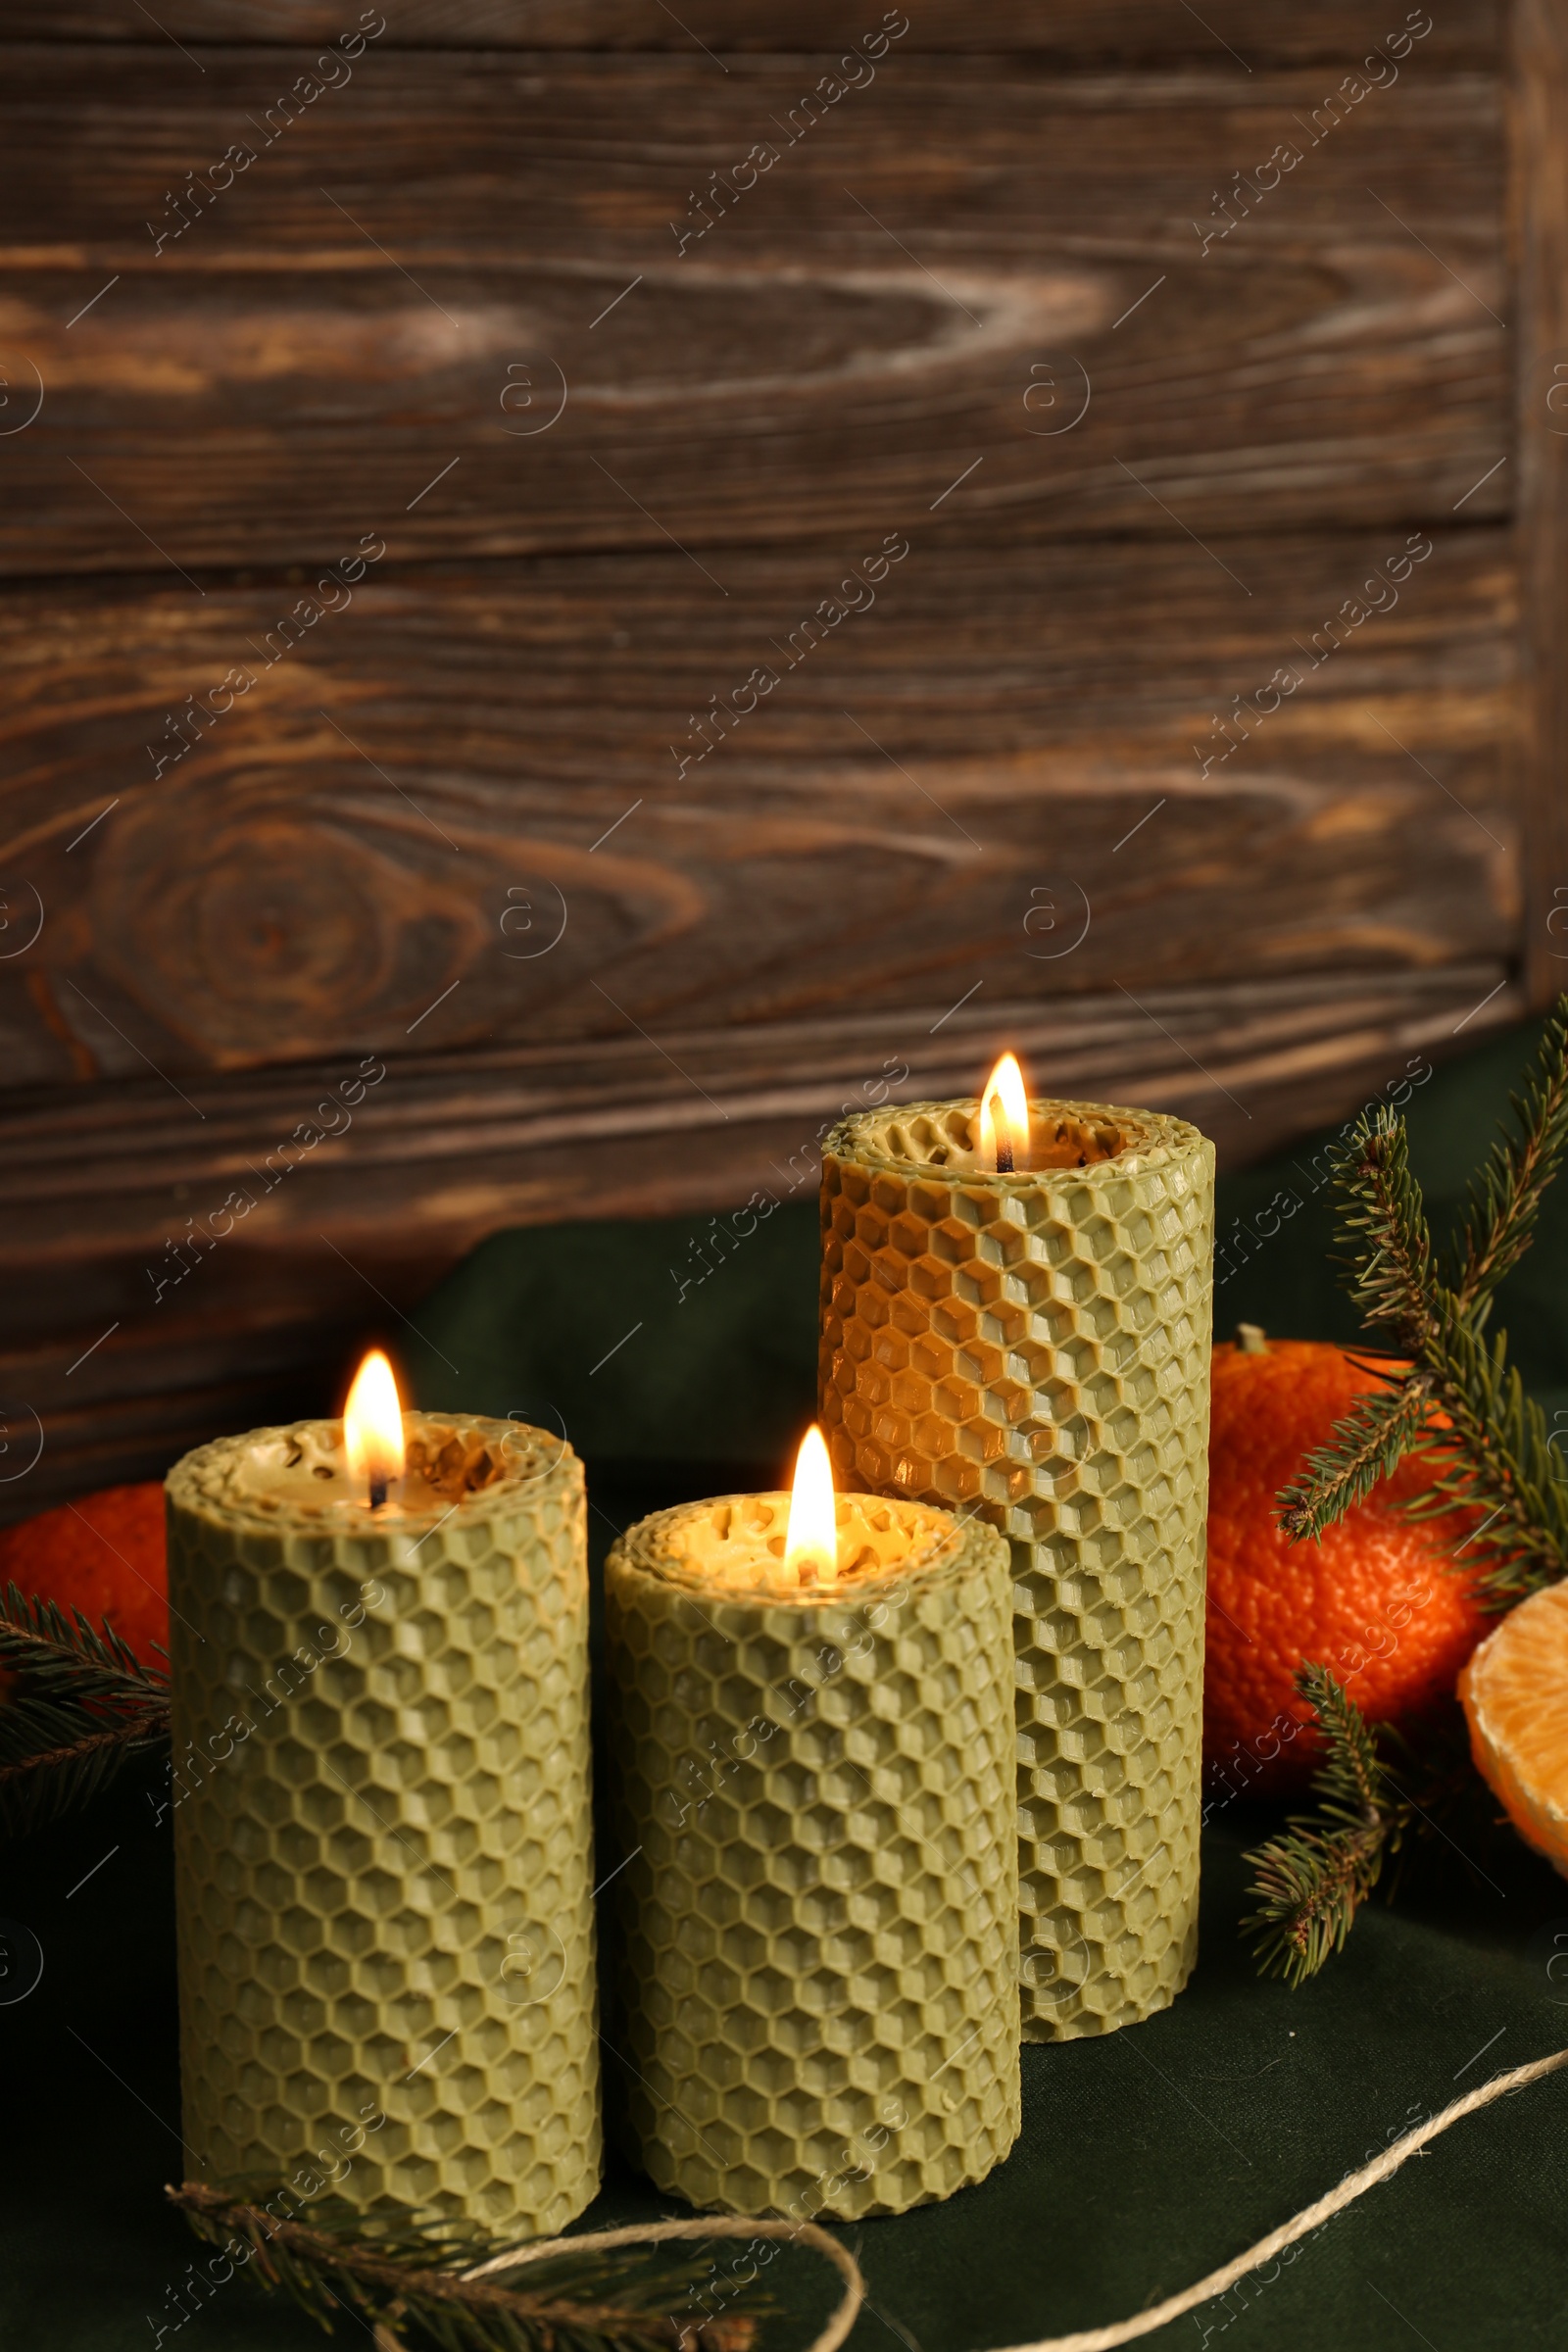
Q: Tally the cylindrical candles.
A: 3